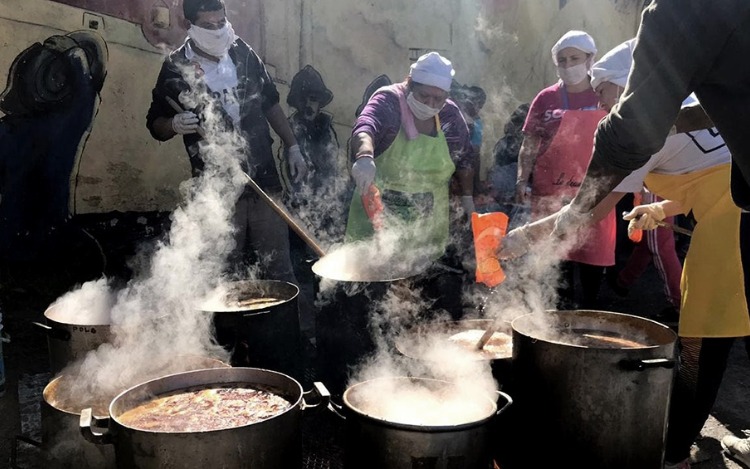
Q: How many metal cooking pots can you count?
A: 8